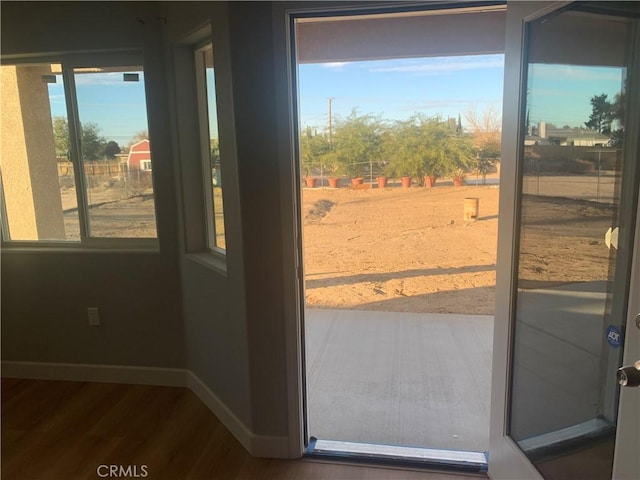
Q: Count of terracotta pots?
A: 7